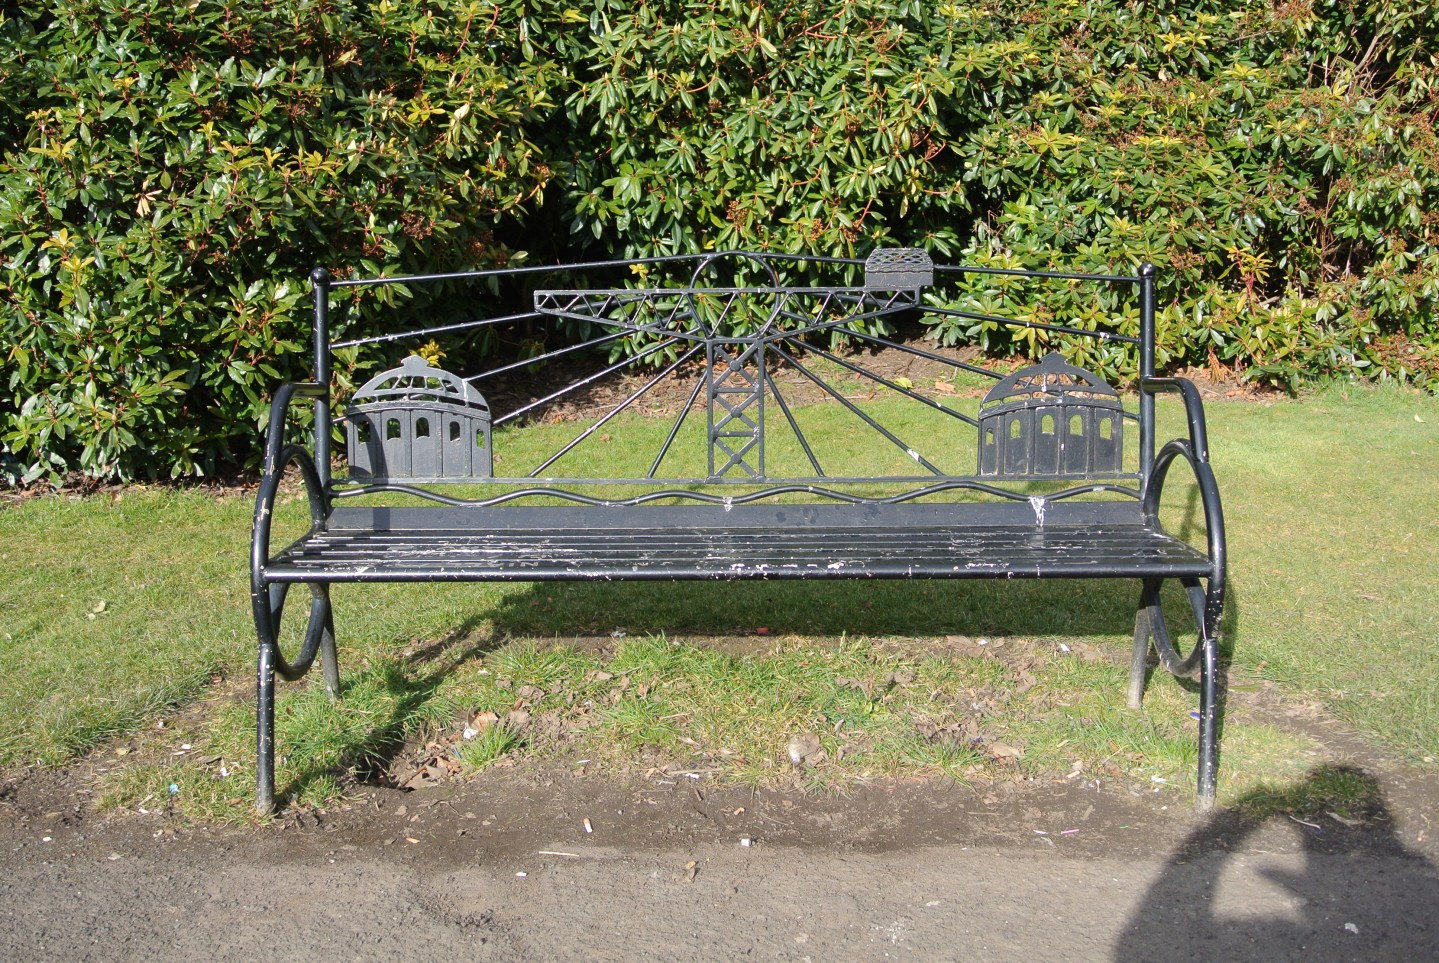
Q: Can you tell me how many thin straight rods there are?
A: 12